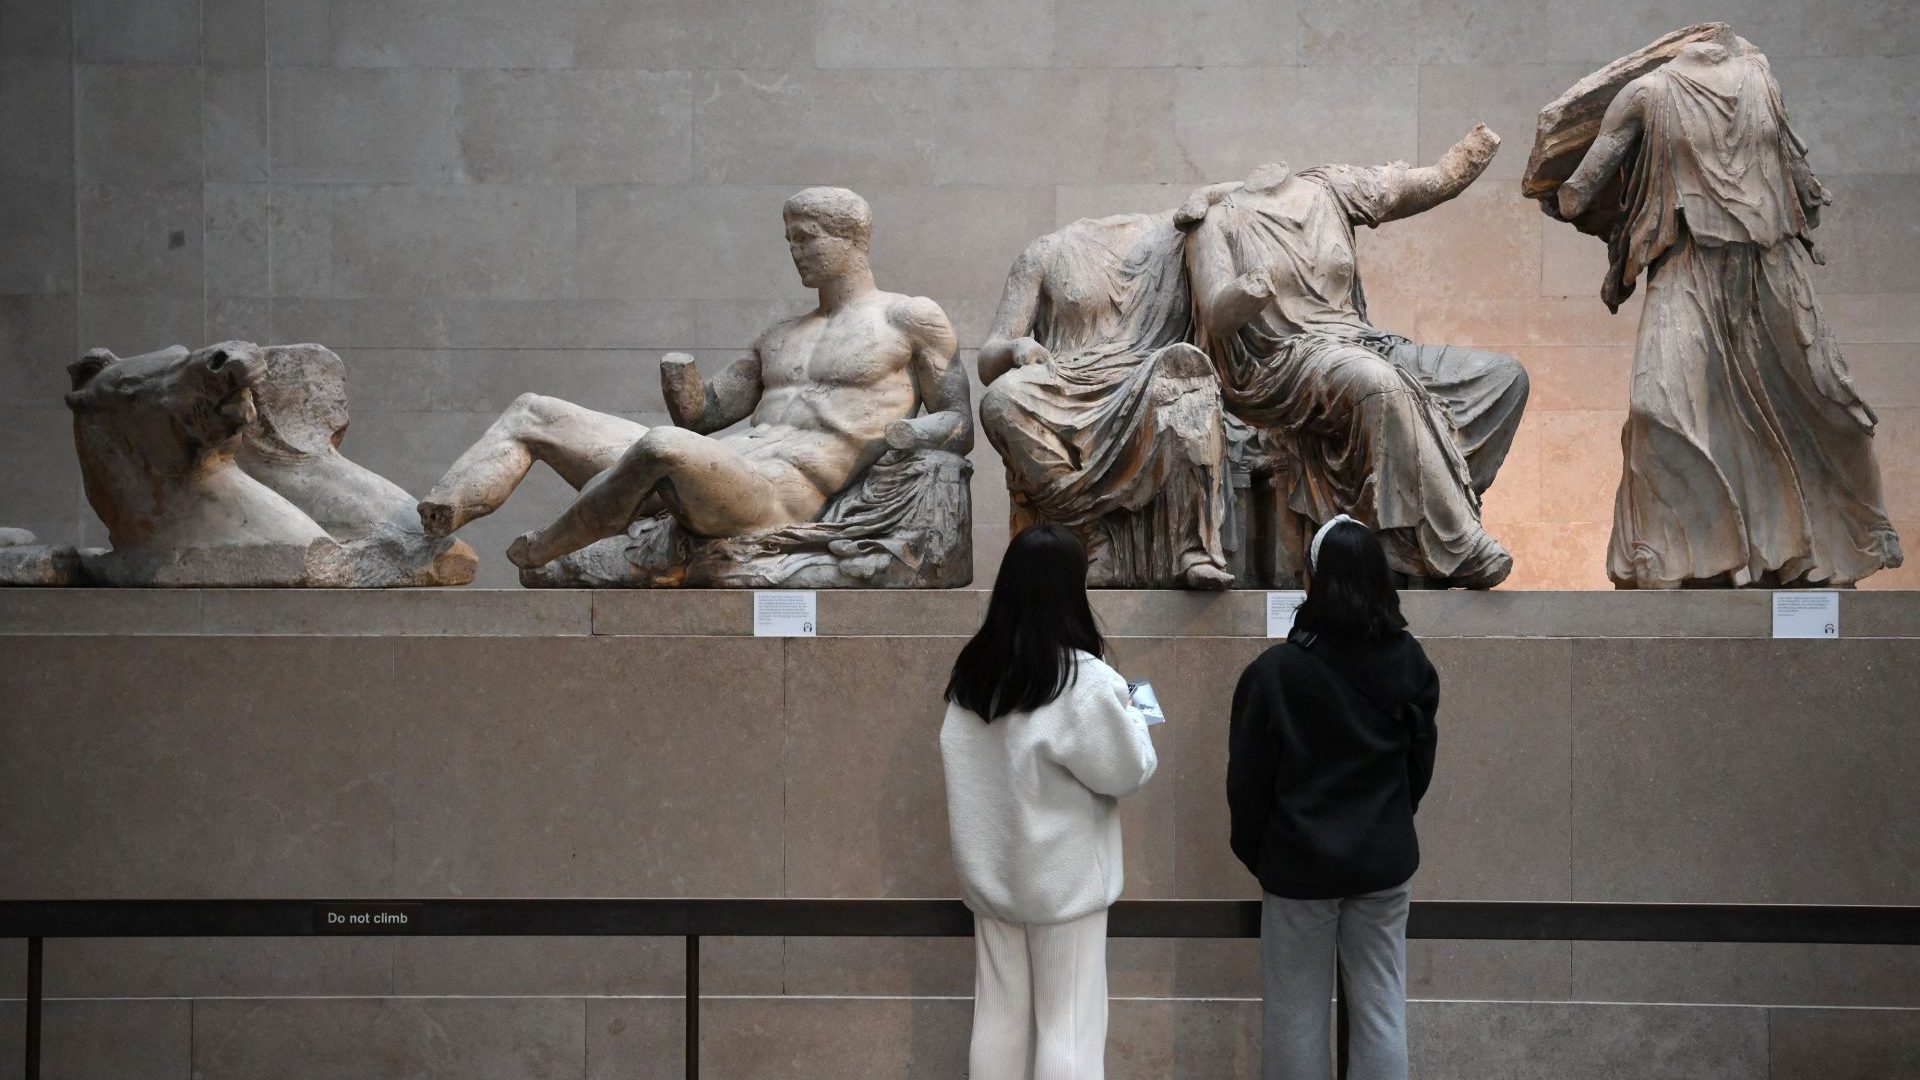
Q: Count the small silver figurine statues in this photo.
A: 0